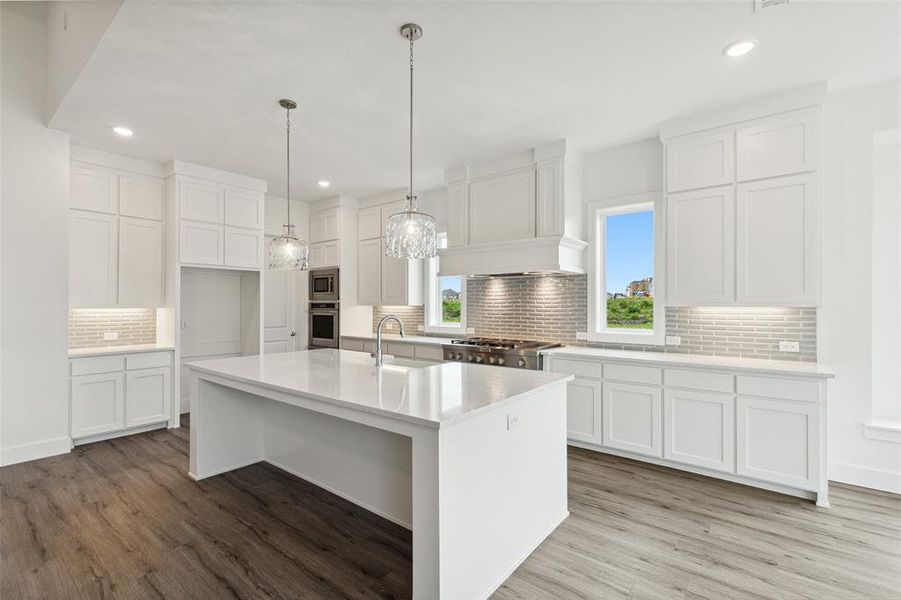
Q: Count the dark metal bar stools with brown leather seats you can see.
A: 0